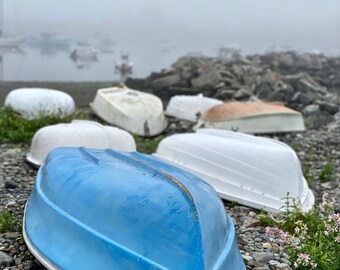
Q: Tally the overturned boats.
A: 7